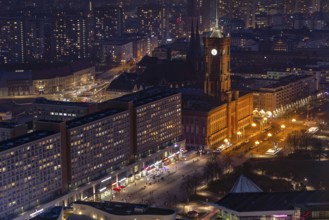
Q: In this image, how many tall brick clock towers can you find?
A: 1